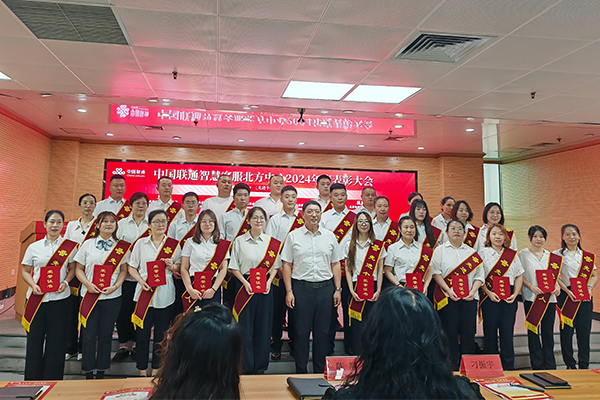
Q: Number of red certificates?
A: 11